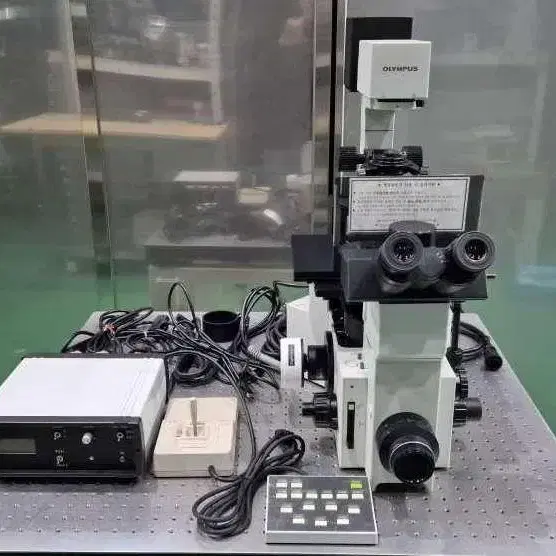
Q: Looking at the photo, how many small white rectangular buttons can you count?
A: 15